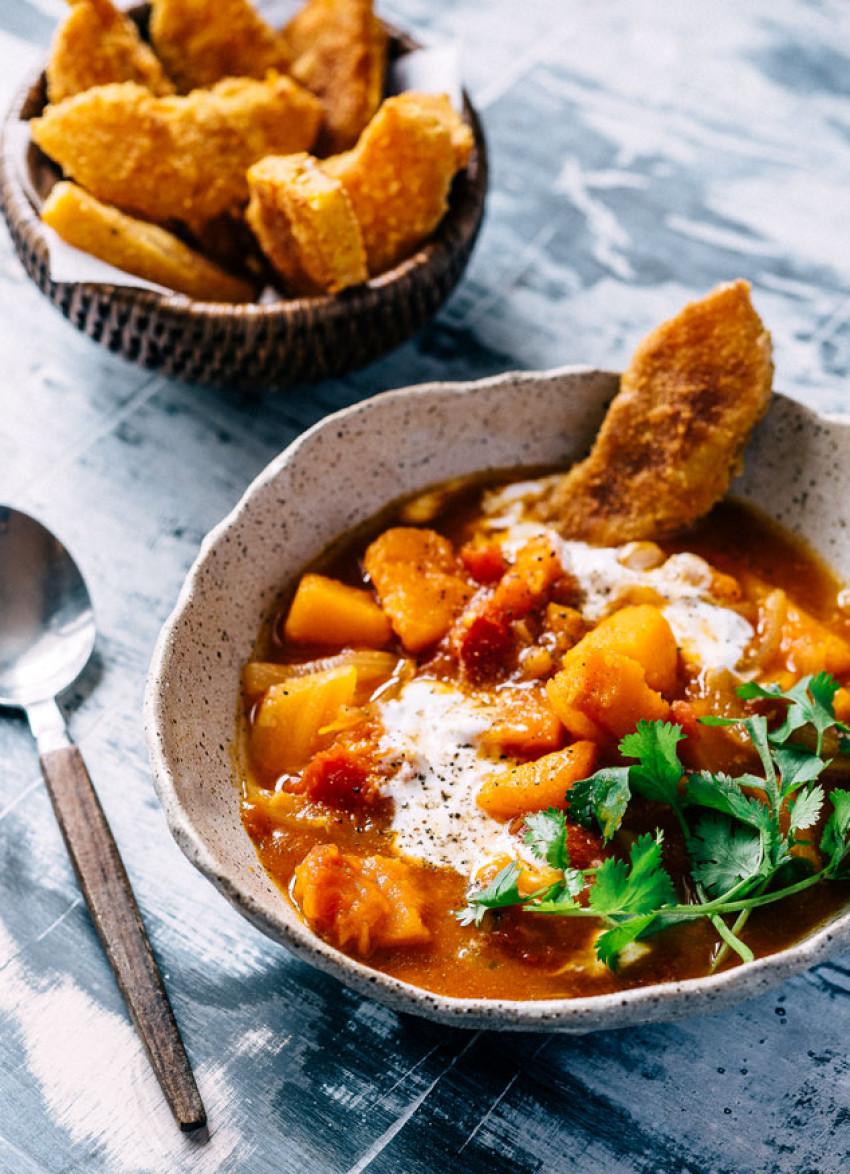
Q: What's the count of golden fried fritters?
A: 8